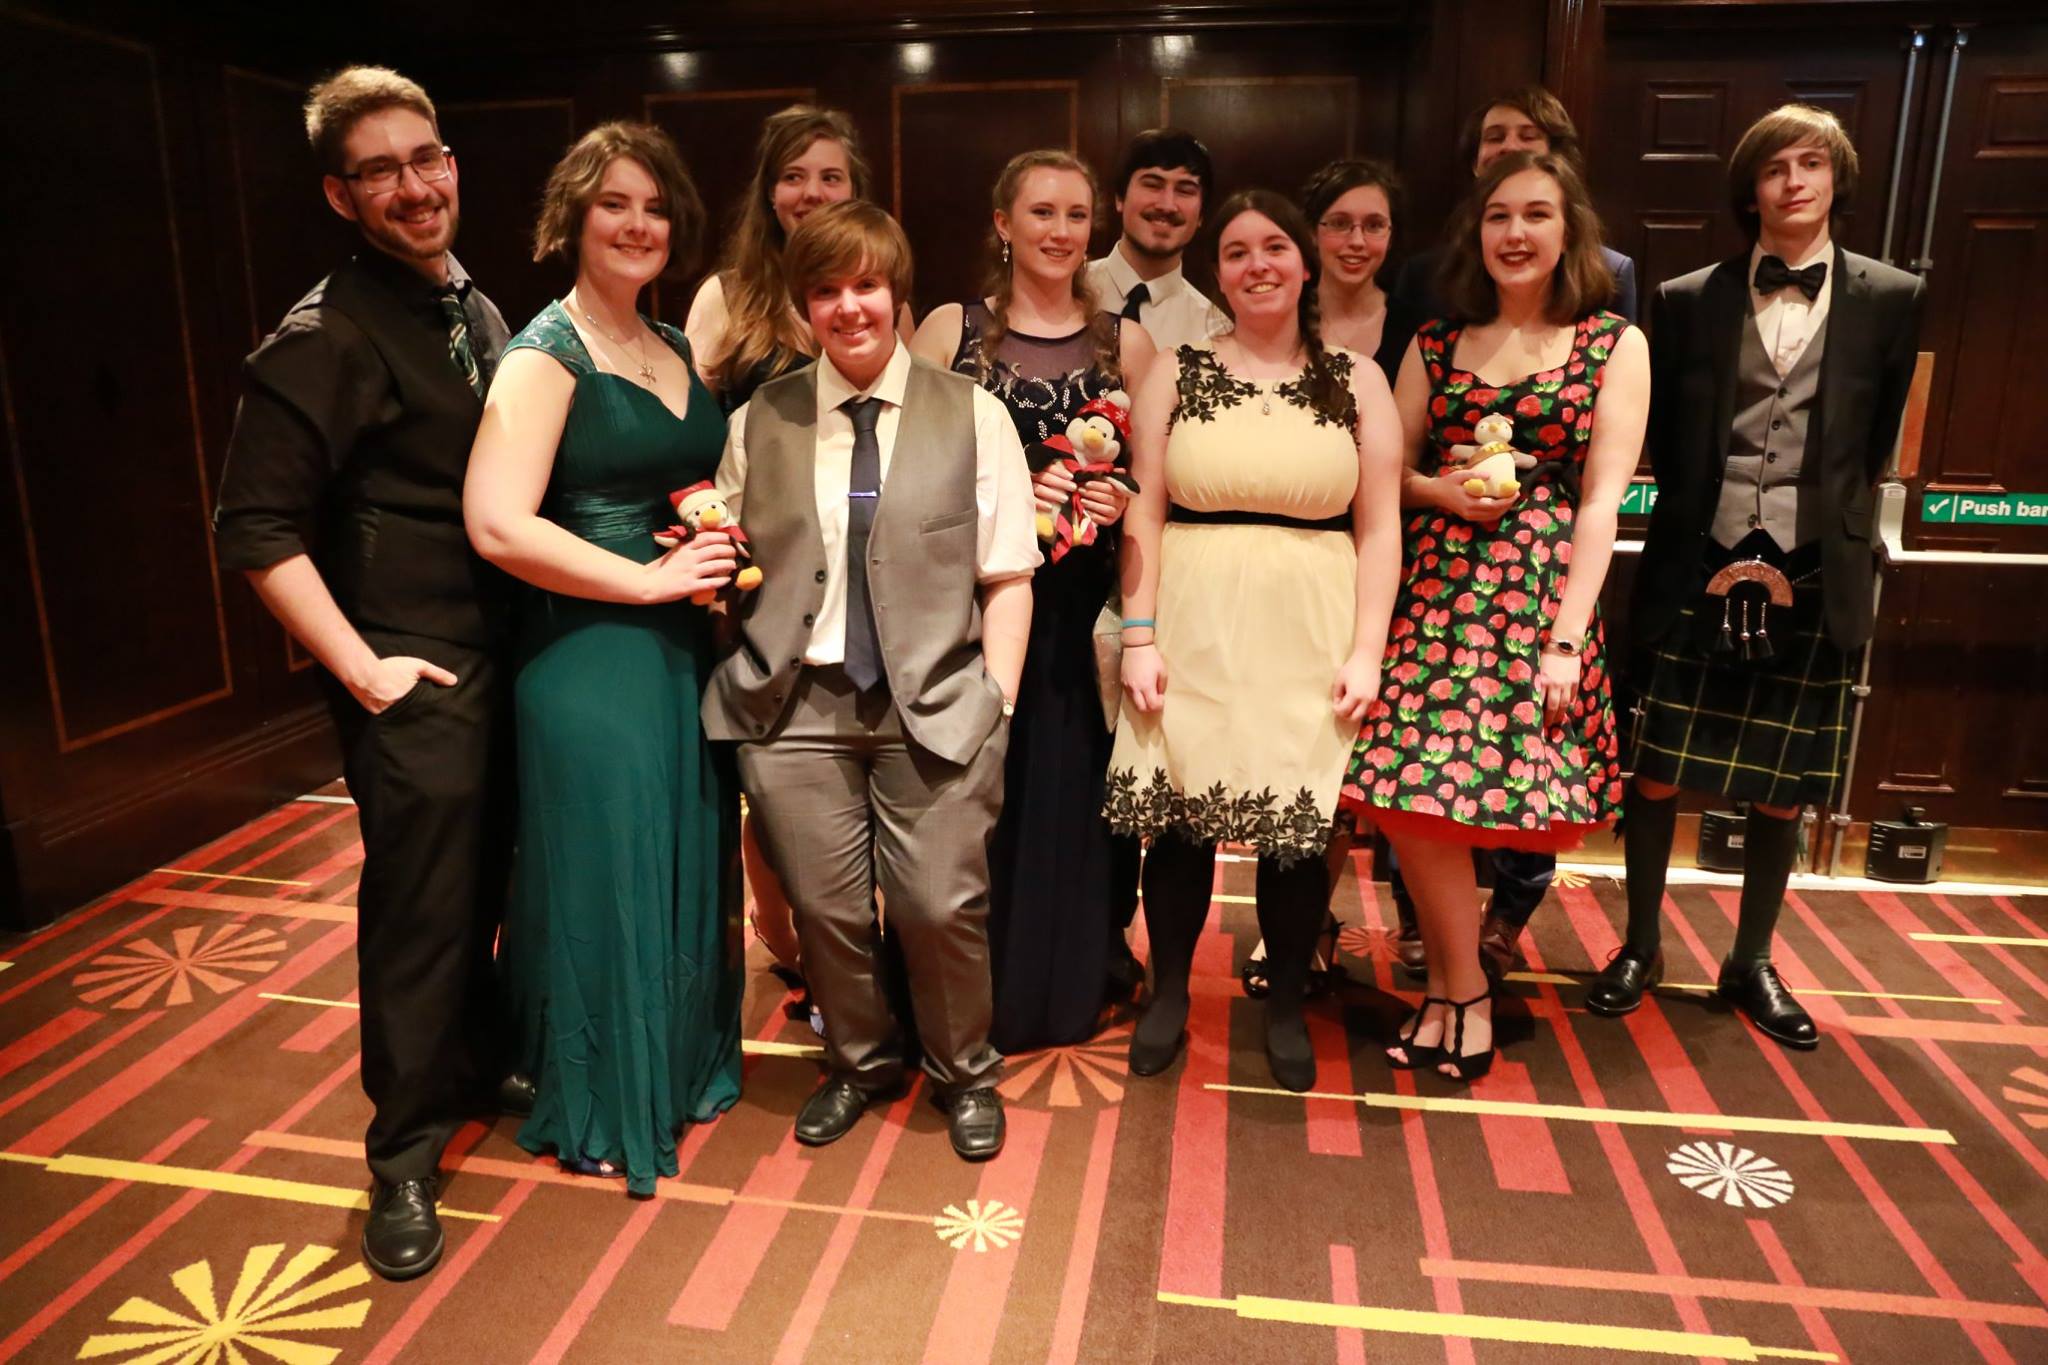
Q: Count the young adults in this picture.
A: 11